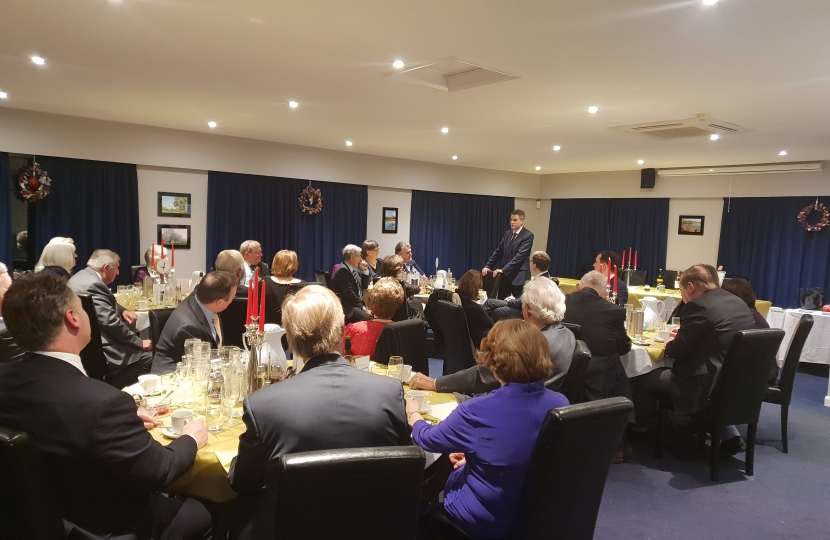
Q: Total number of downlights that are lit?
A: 15